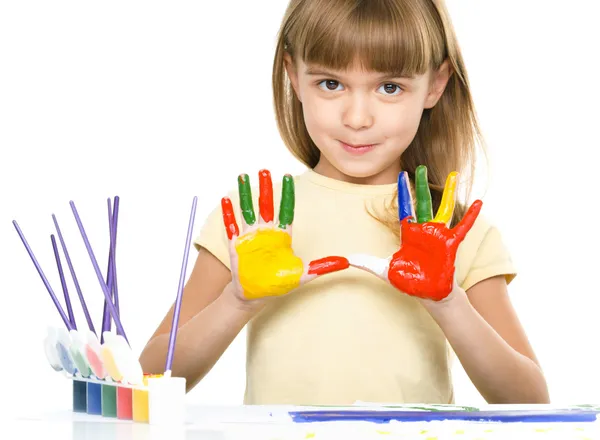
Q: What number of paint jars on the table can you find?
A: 6